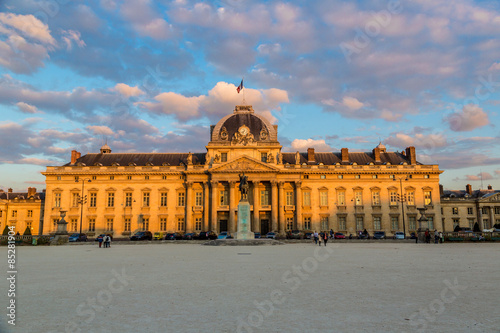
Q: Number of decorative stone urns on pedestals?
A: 2